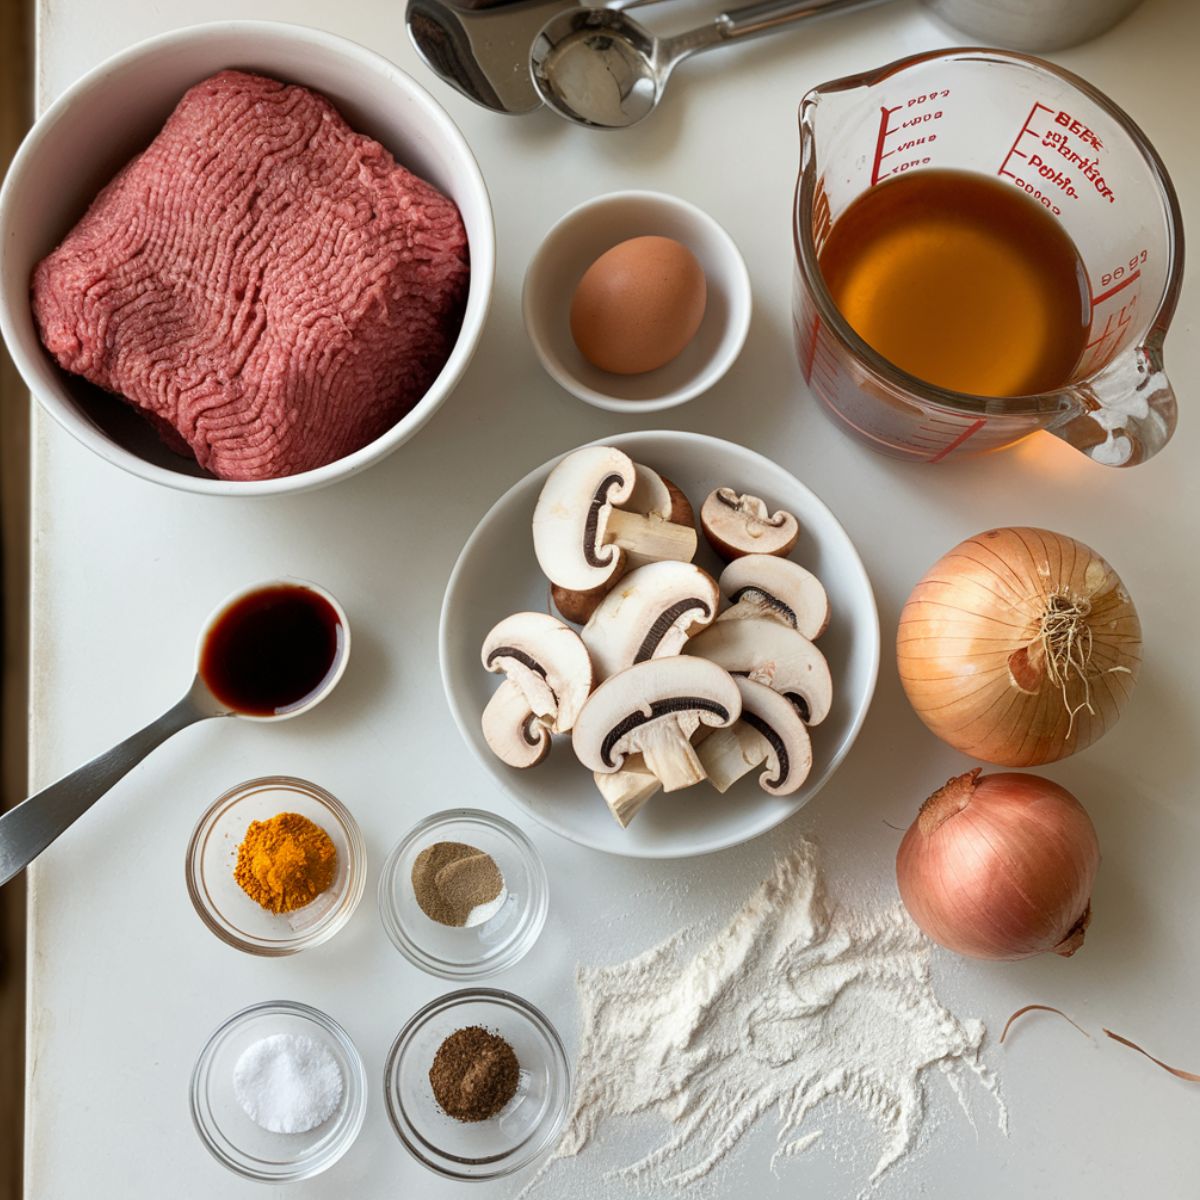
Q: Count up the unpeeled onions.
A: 2